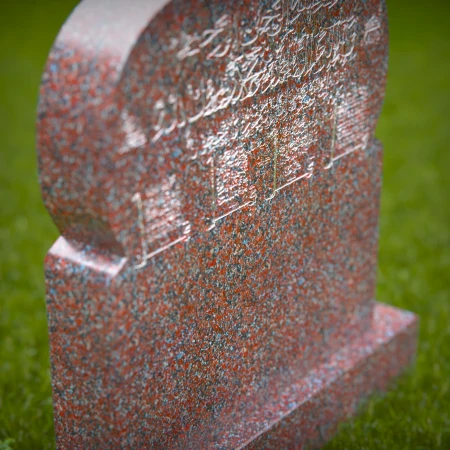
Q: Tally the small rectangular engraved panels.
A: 4